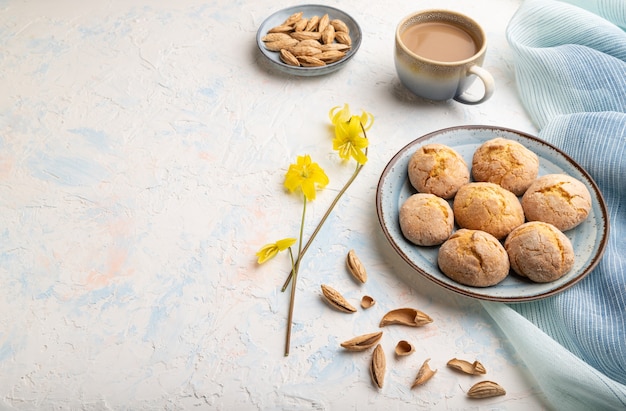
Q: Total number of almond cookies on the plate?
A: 7